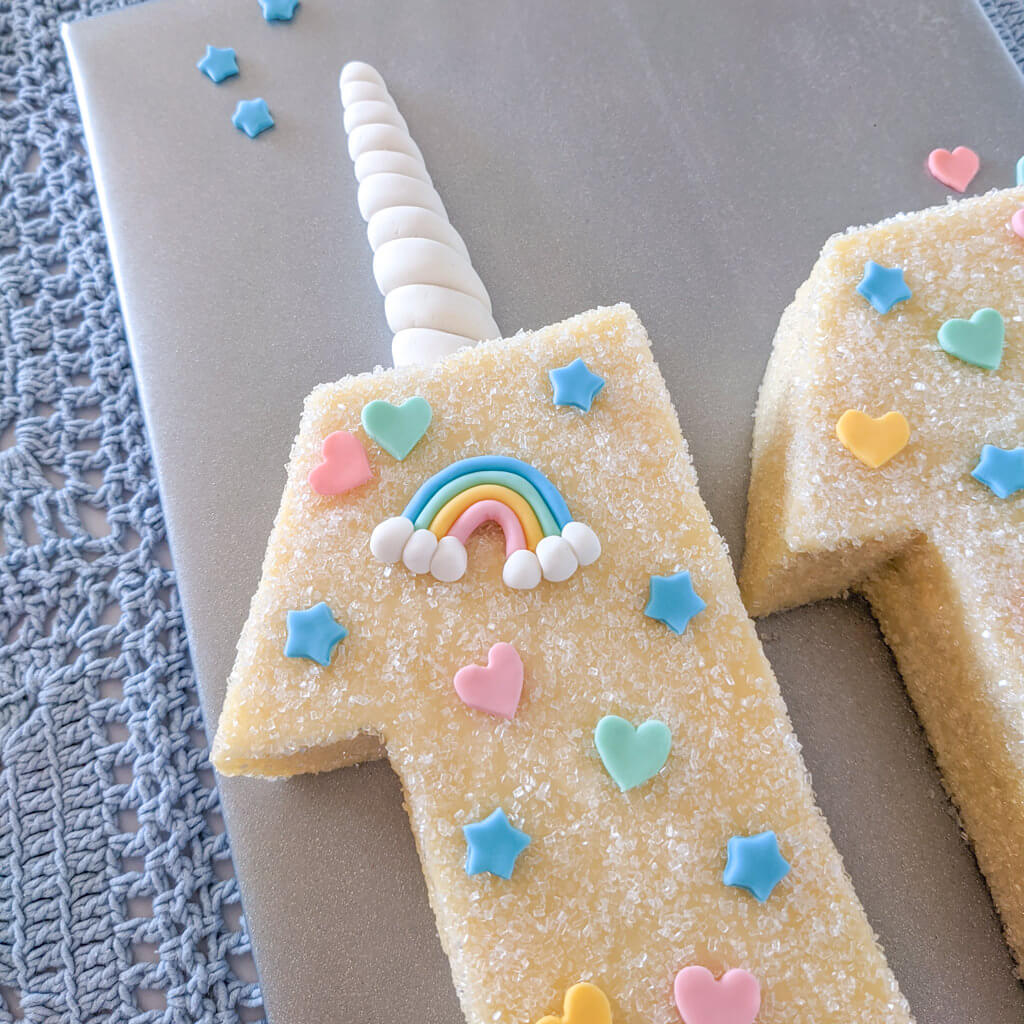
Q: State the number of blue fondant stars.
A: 10